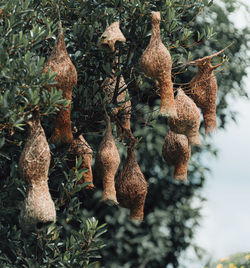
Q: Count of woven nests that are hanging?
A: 11